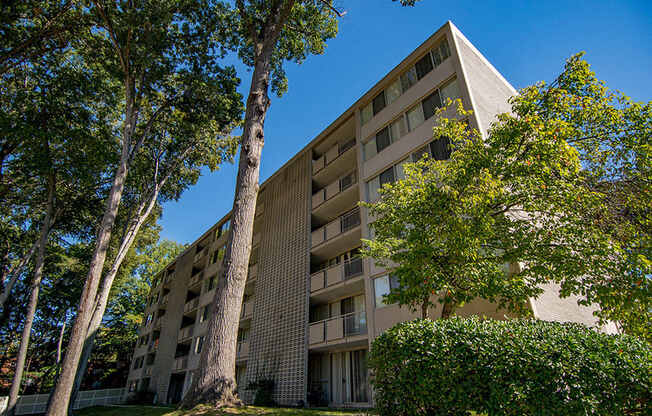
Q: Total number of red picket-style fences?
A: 0